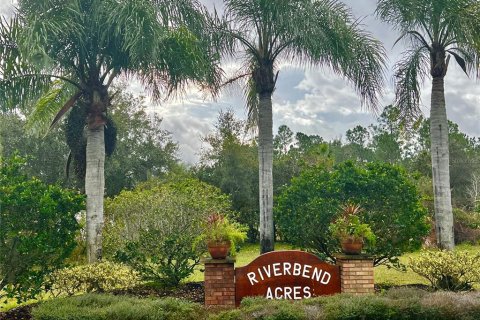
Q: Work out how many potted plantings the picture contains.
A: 2